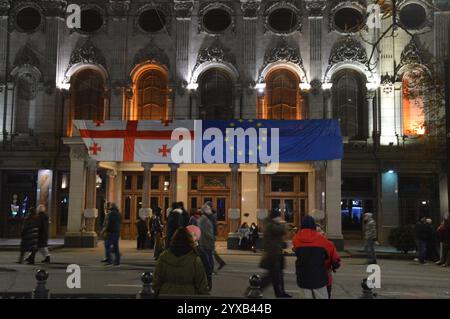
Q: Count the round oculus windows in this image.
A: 7